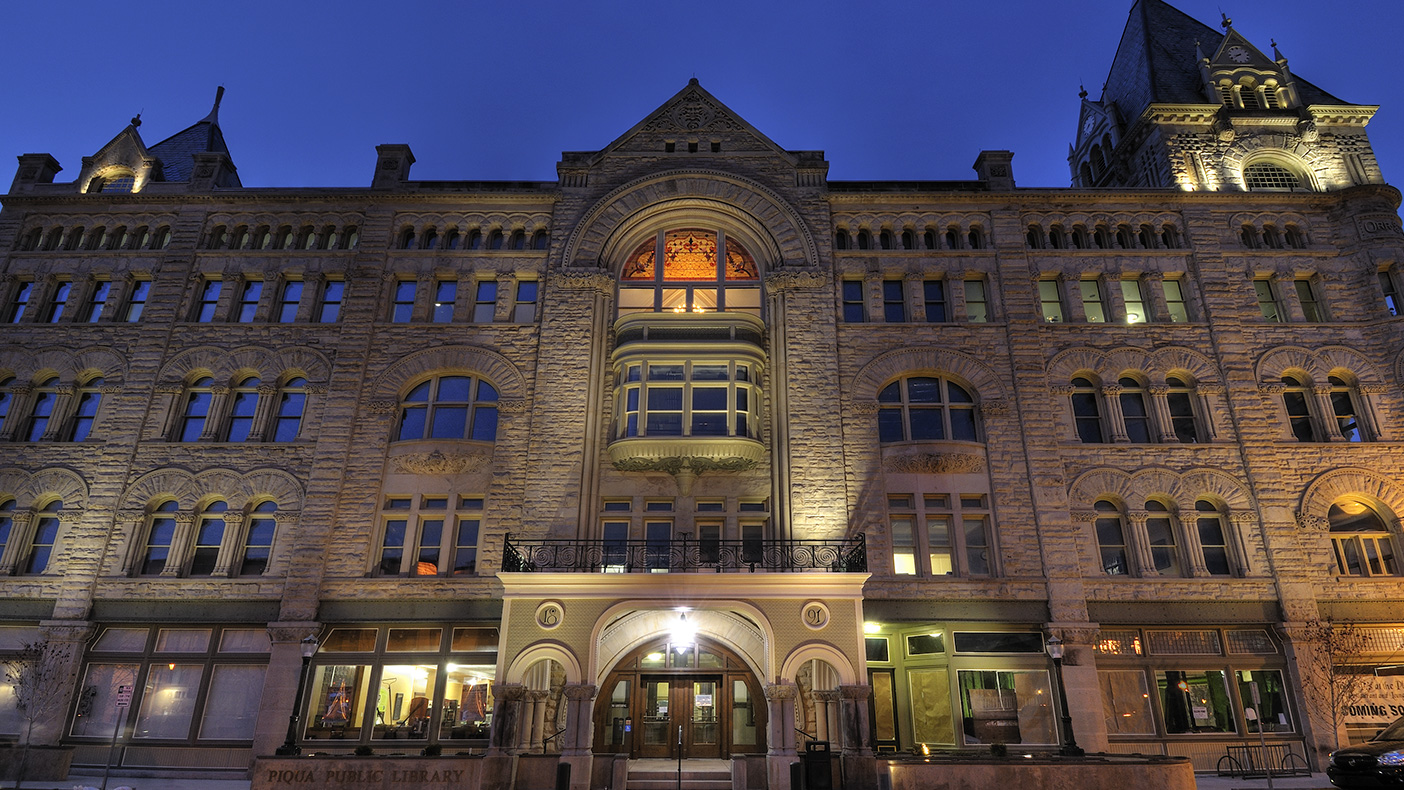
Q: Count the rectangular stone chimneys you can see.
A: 4